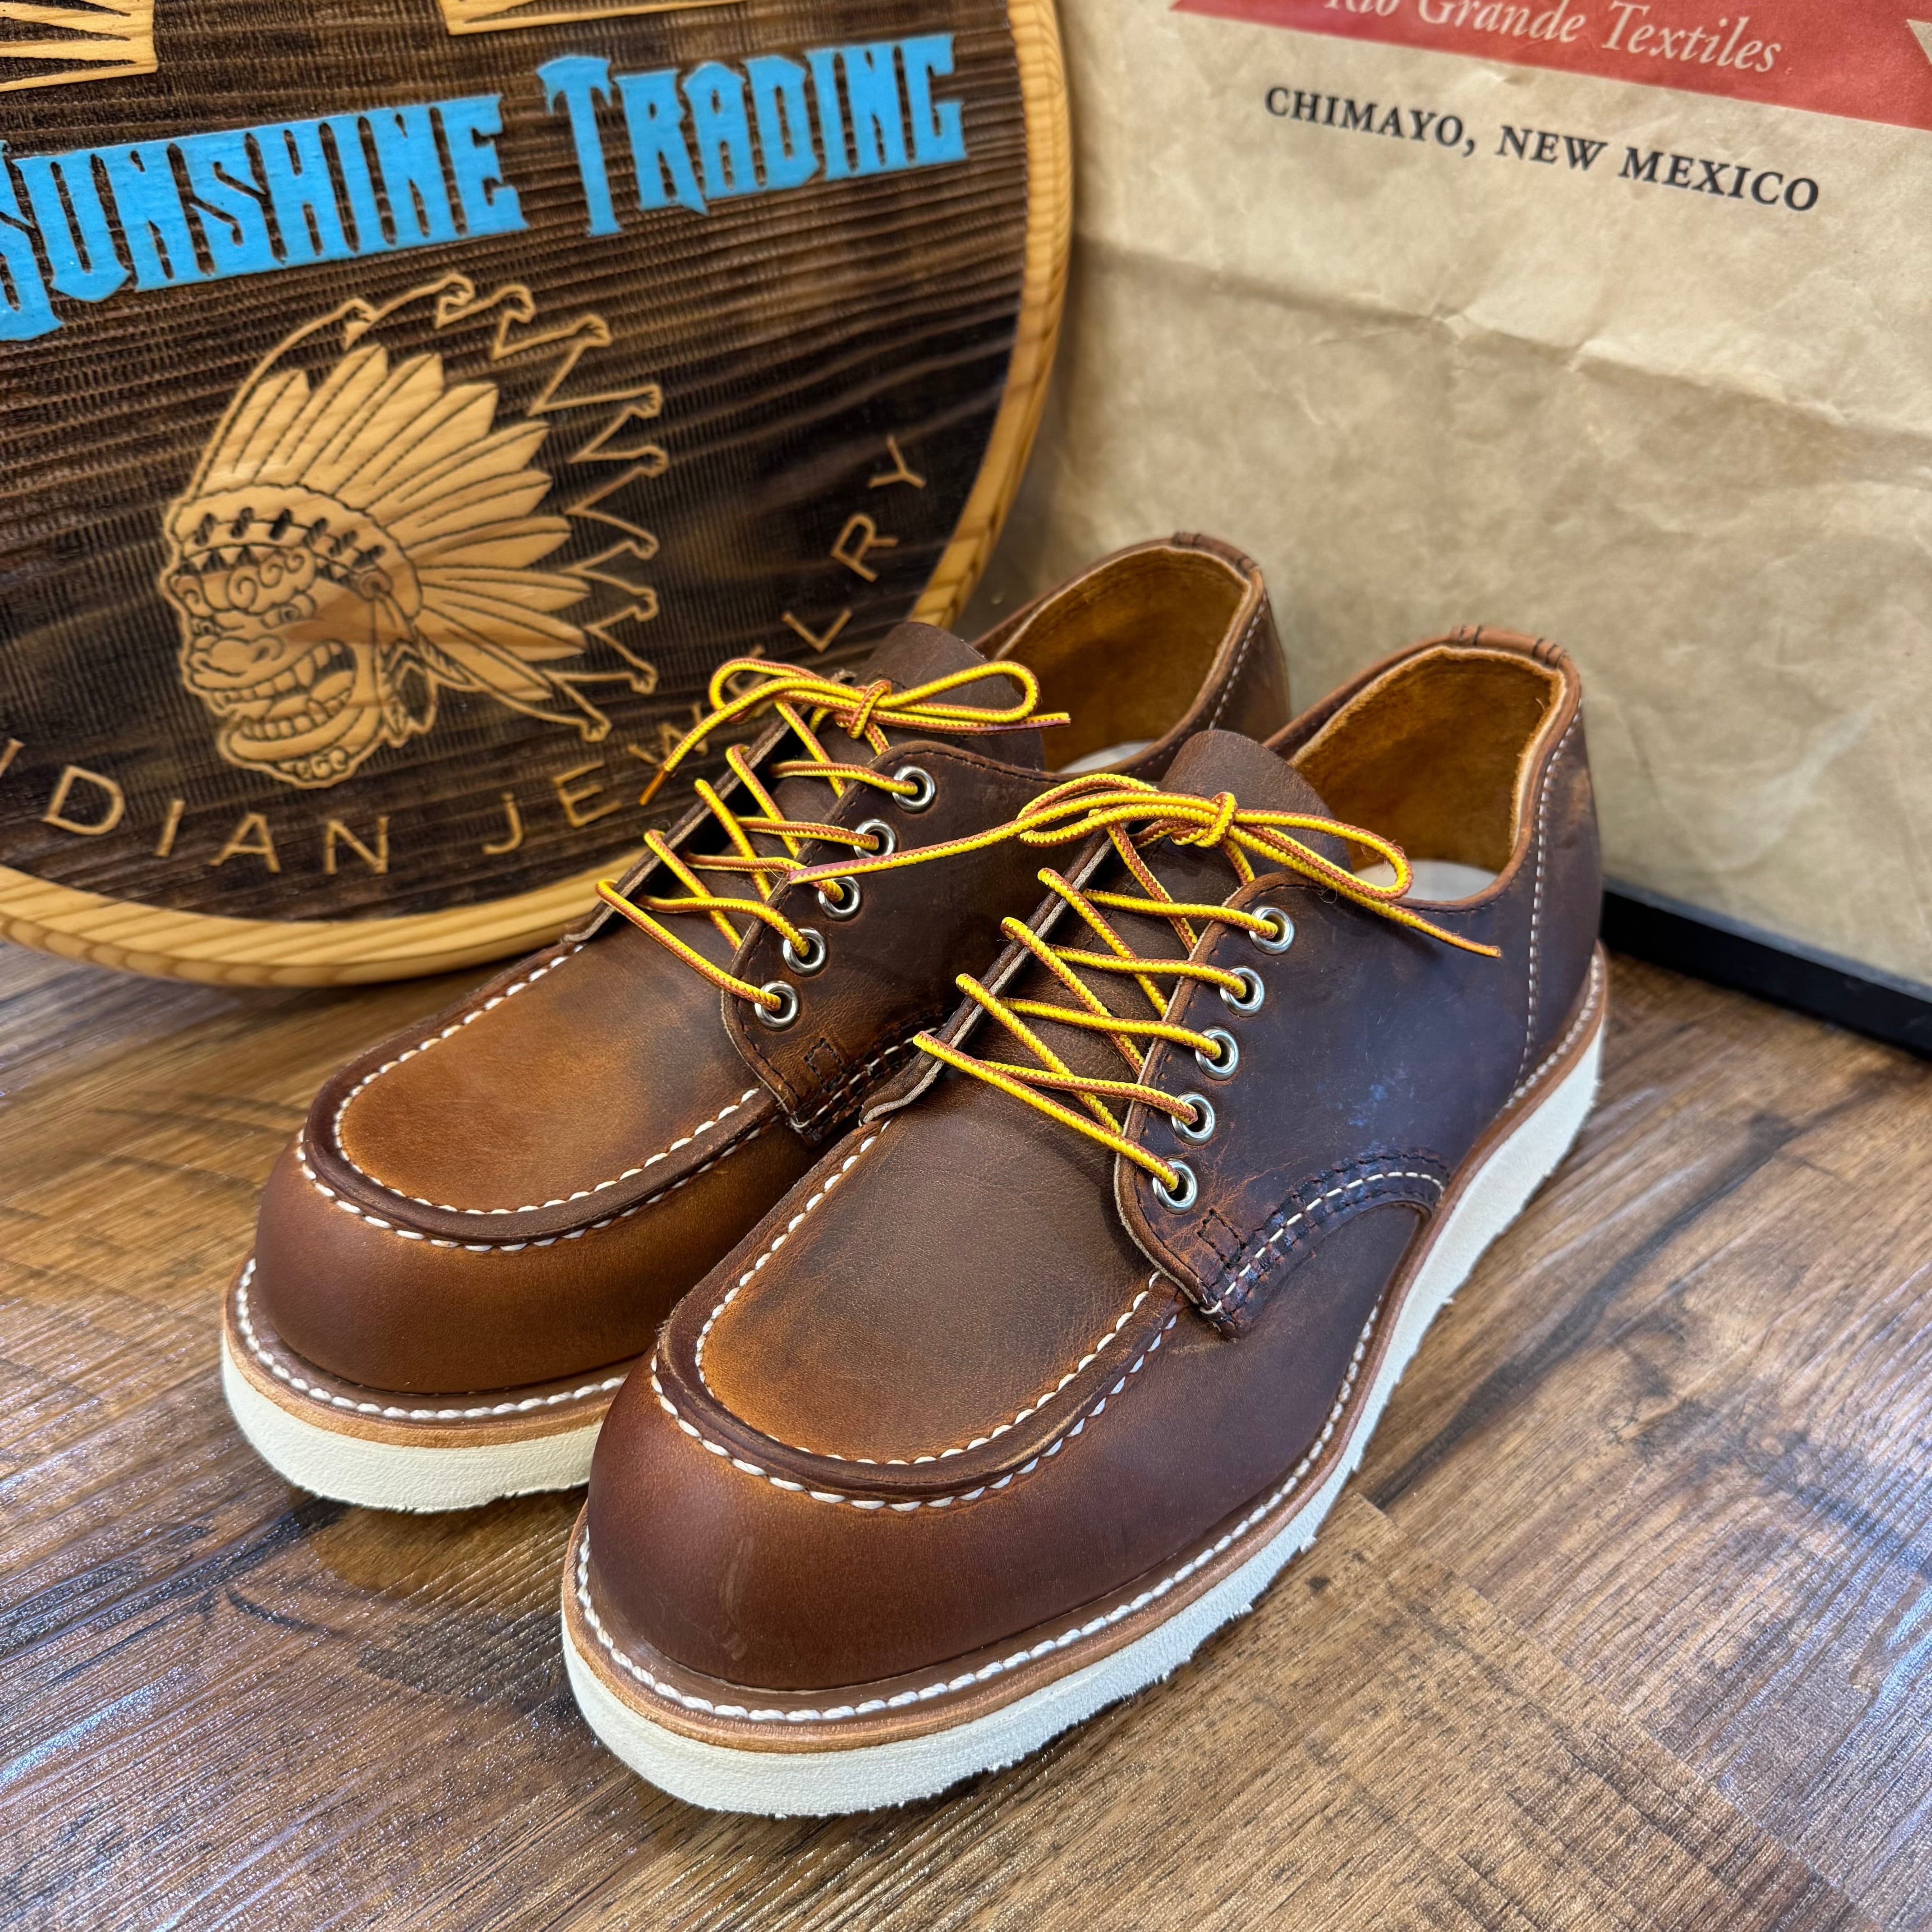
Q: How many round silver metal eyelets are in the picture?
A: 10